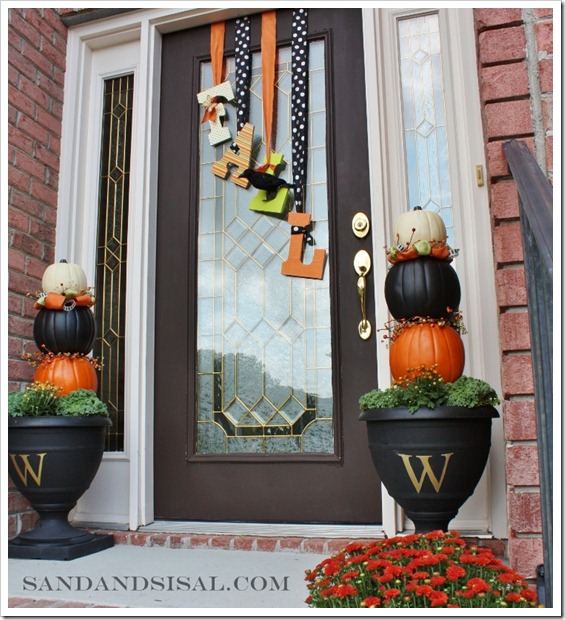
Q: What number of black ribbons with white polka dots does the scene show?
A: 2